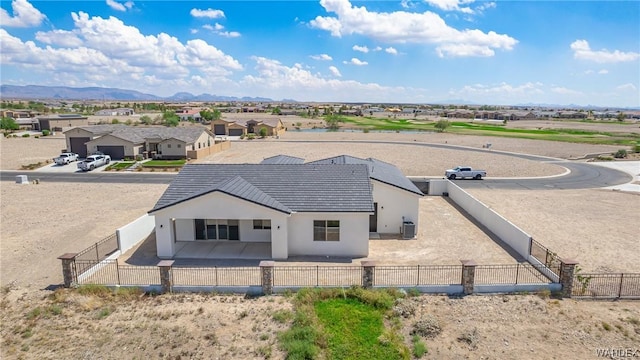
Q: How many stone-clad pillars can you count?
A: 6